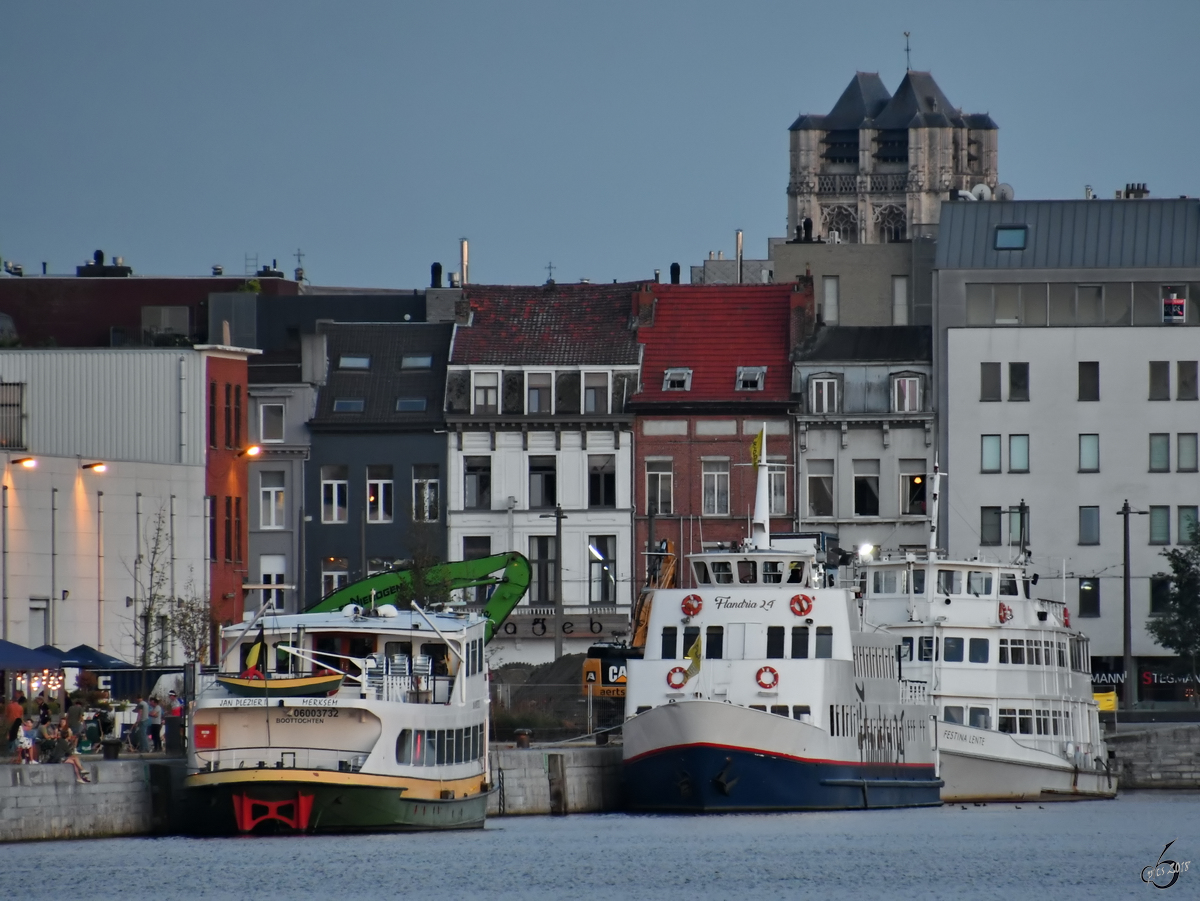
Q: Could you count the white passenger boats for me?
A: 3